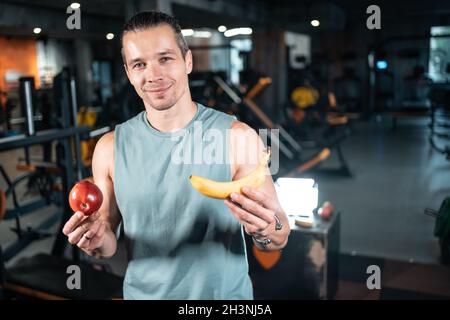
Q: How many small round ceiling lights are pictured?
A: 5